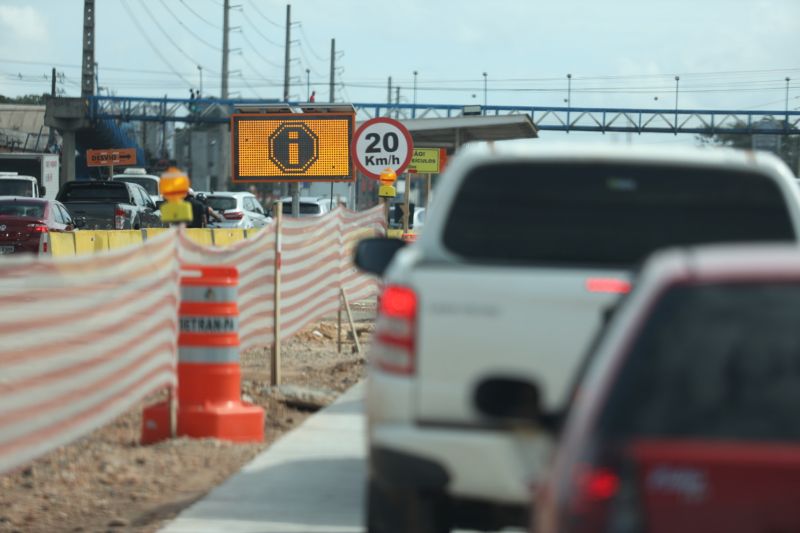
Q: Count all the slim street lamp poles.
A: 7